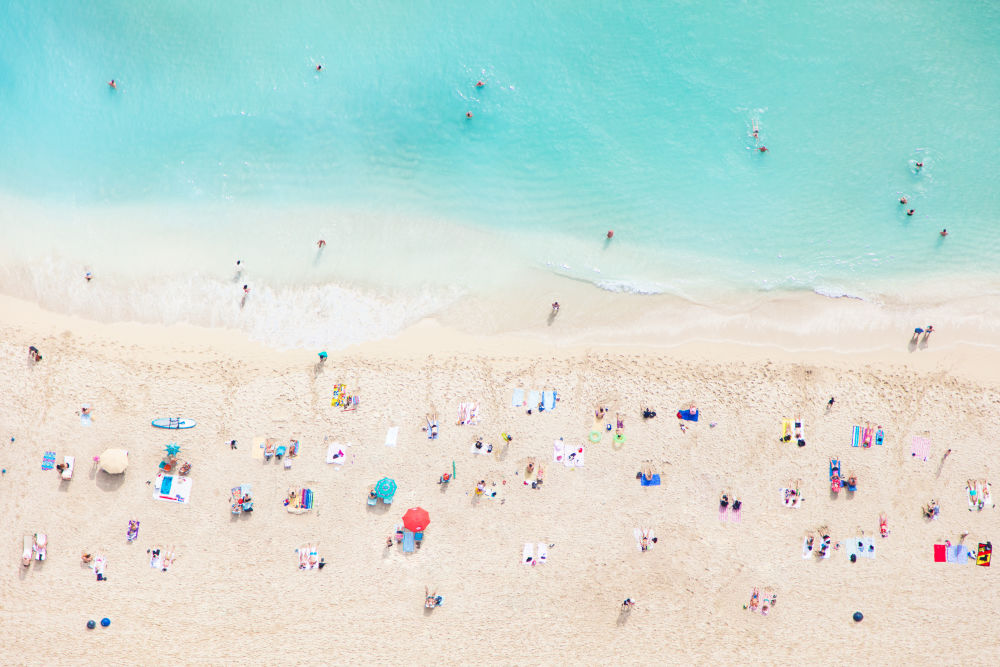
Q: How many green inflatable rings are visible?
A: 2